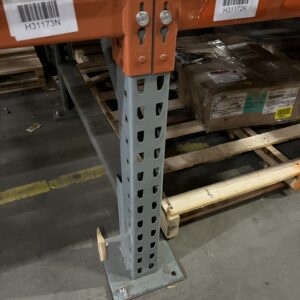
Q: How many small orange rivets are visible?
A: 2